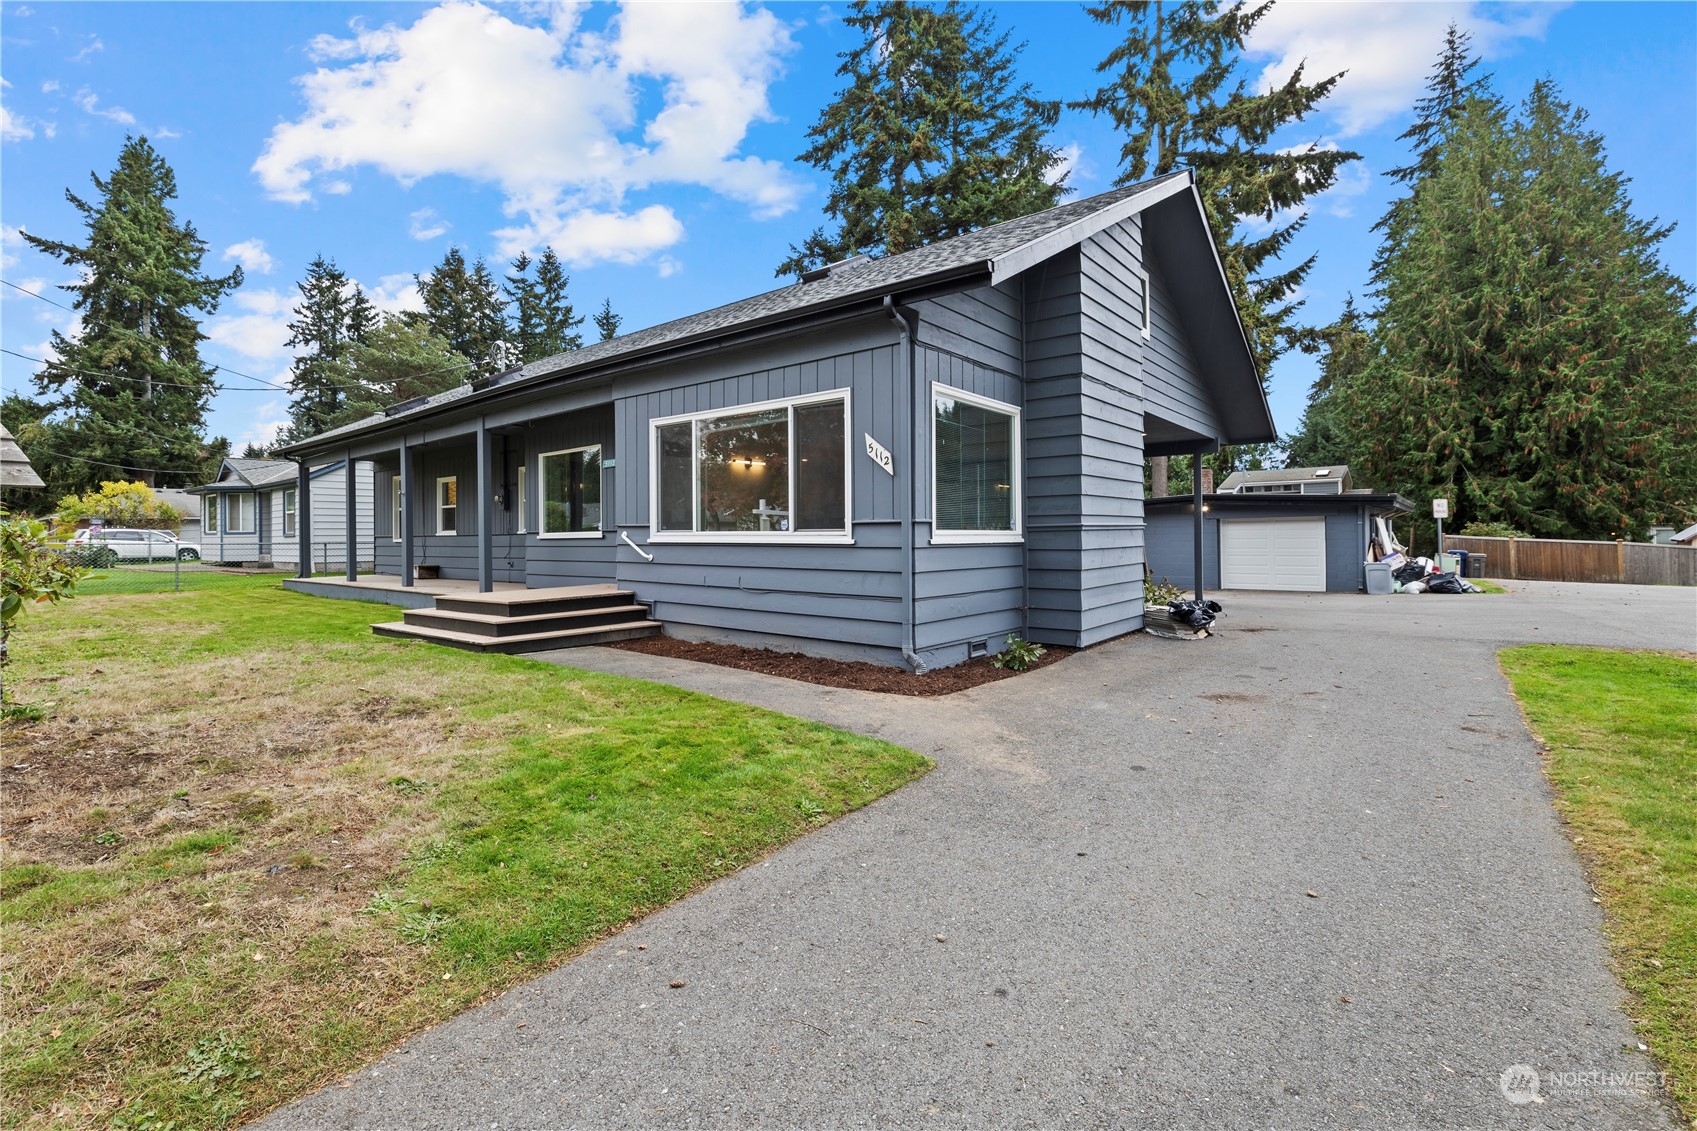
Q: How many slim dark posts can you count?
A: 5